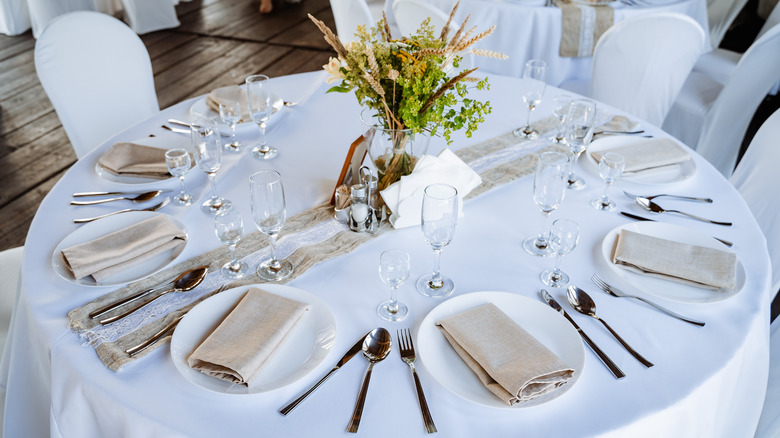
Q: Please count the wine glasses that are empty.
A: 14